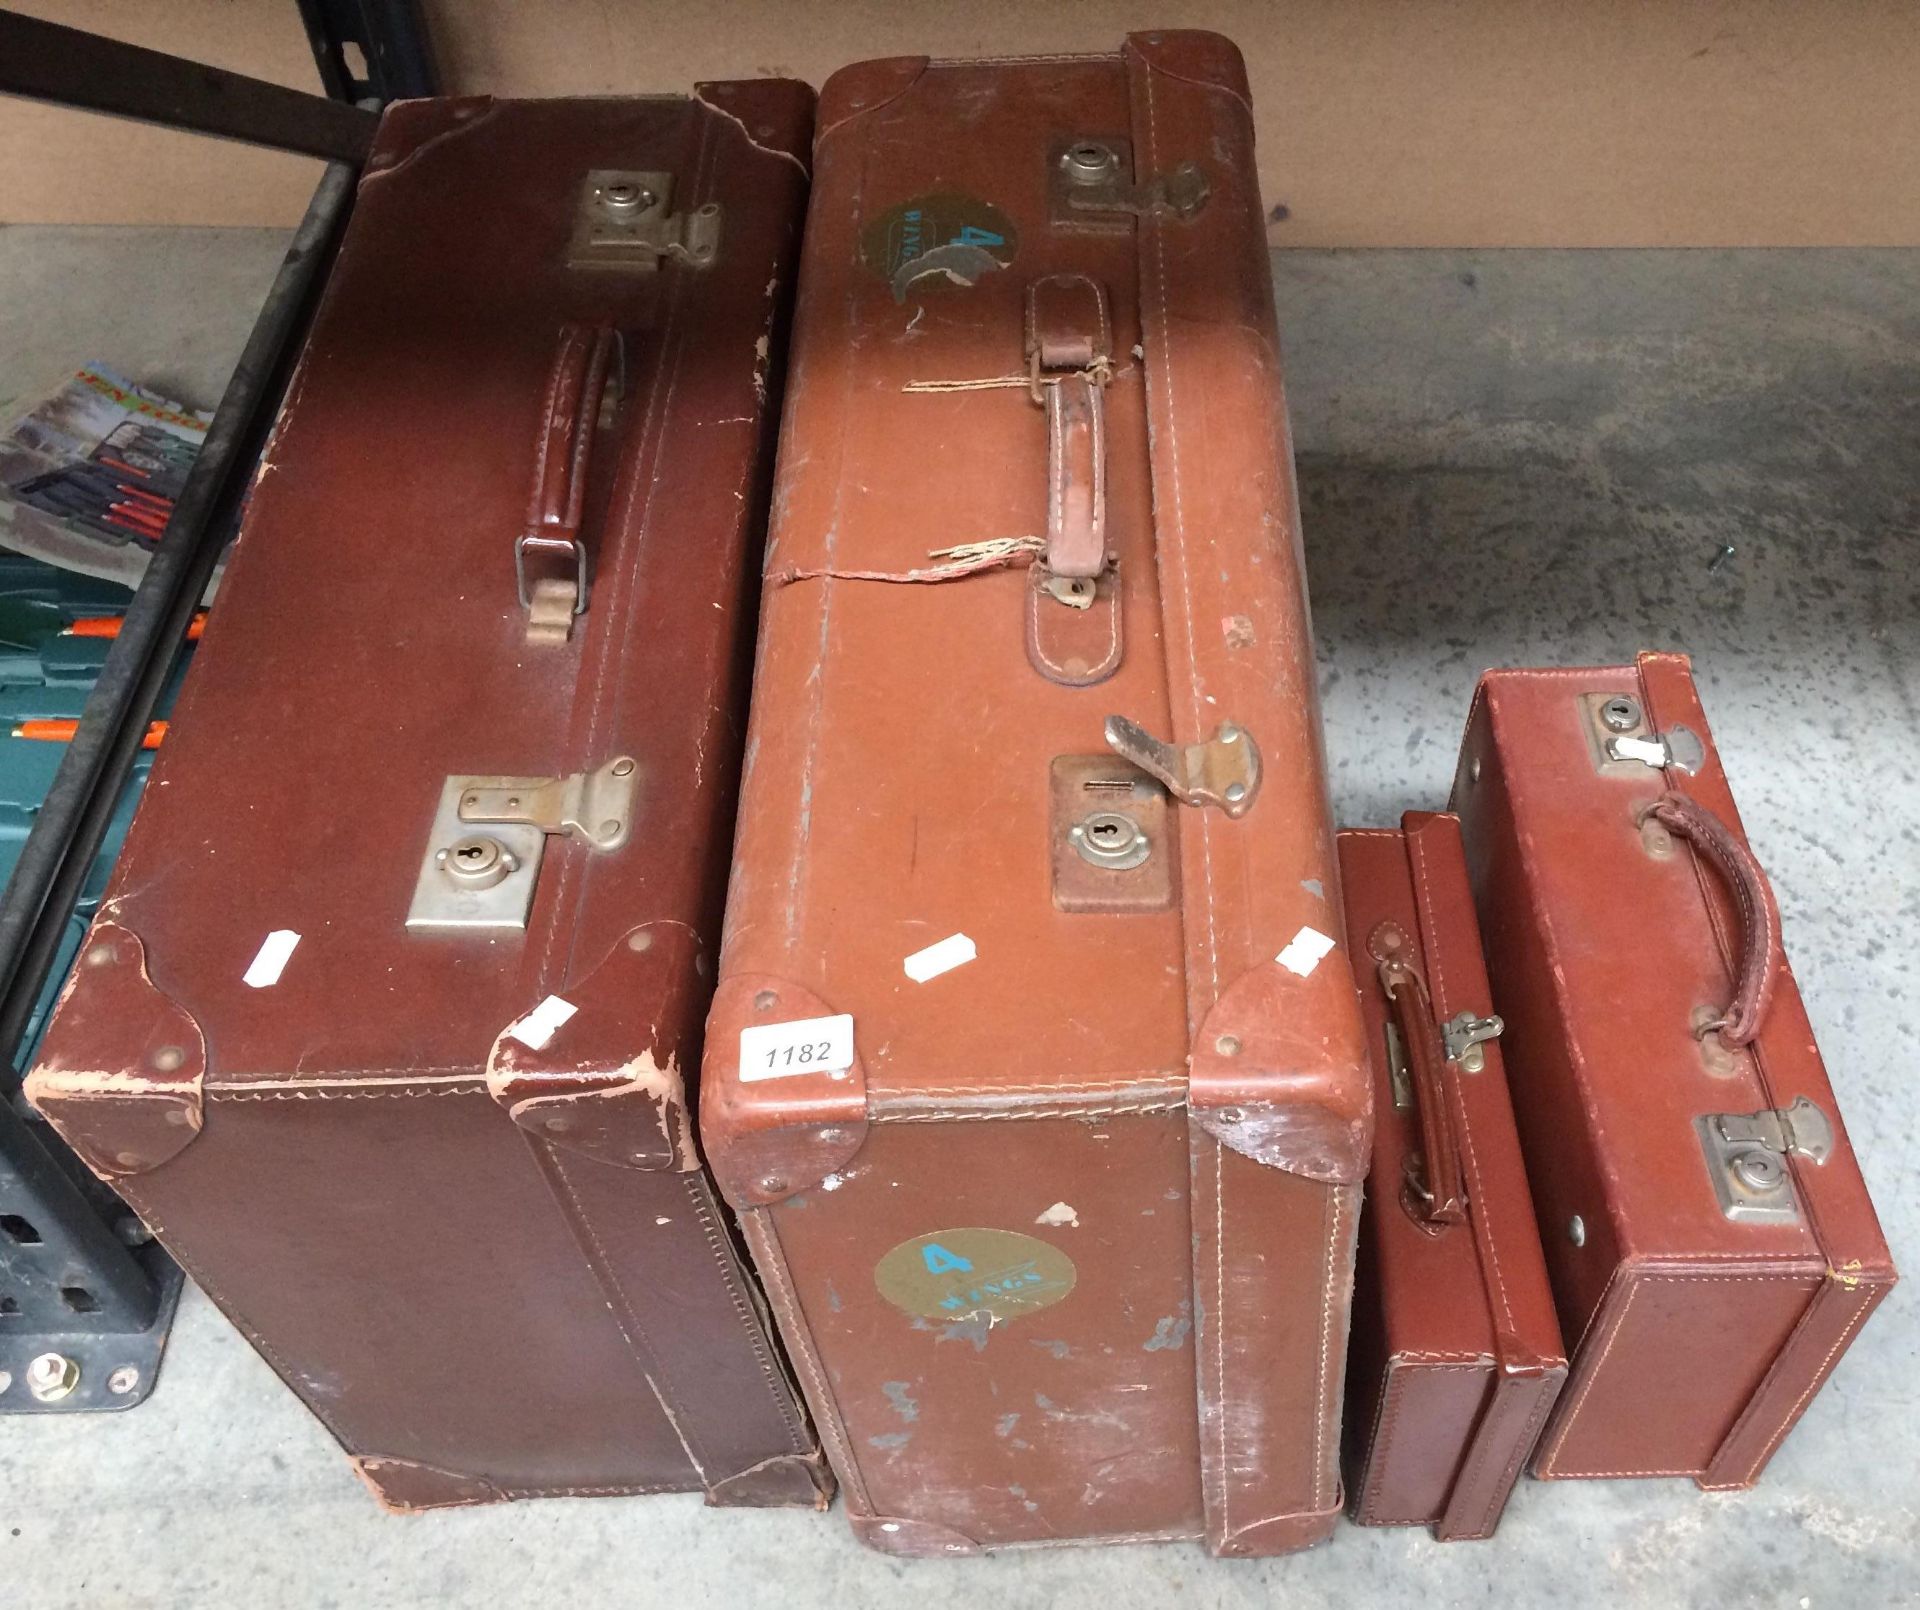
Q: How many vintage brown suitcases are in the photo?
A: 4